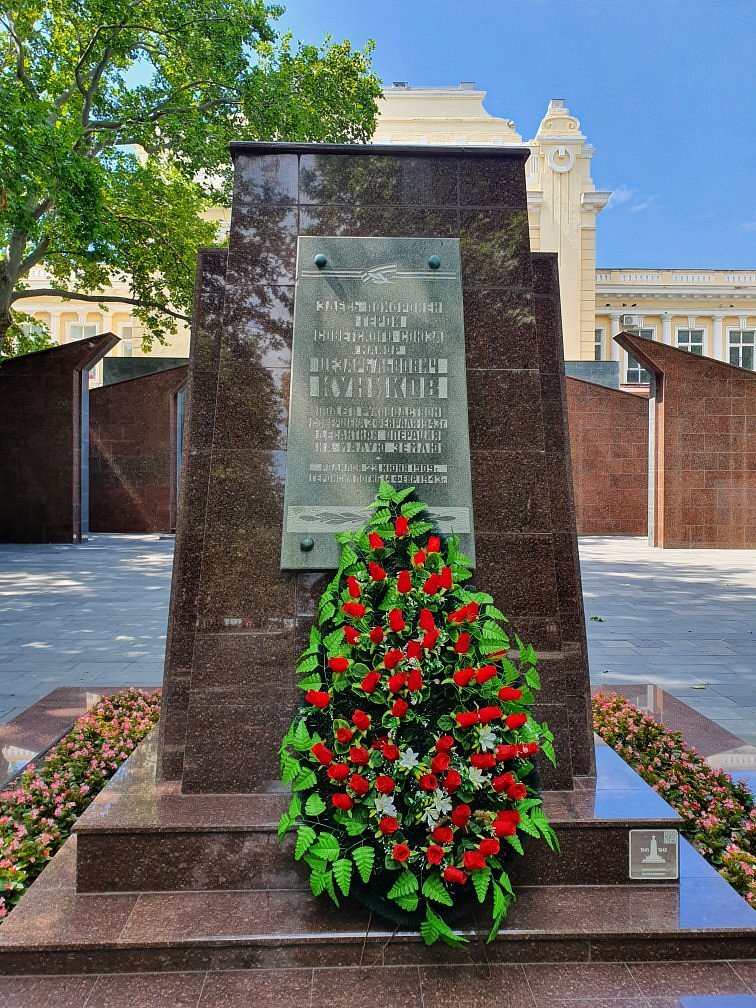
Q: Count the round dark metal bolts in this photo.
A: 3